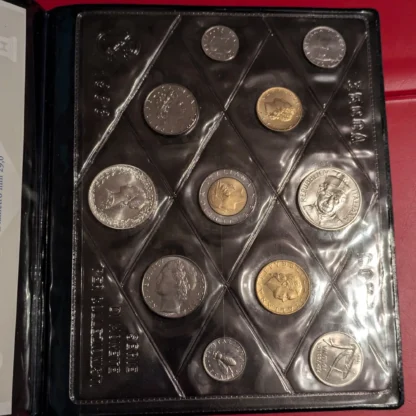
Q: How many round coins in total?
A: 11